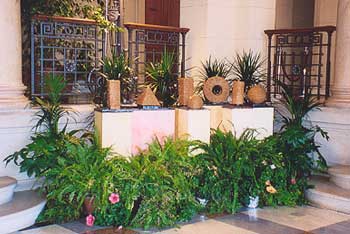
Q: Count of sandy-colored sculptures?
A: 7